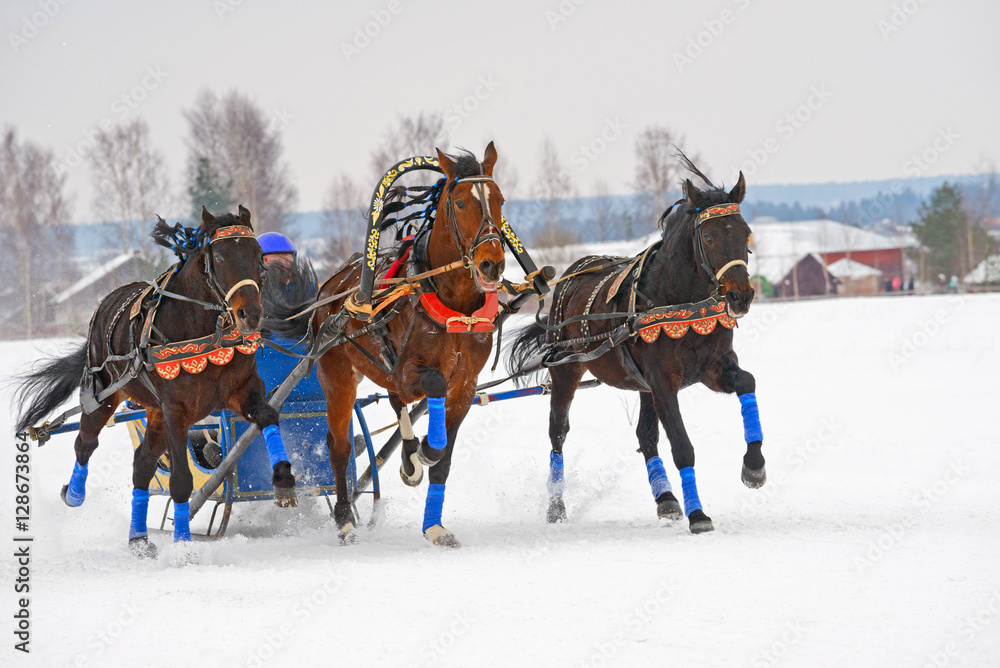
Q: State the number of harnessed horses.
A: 3